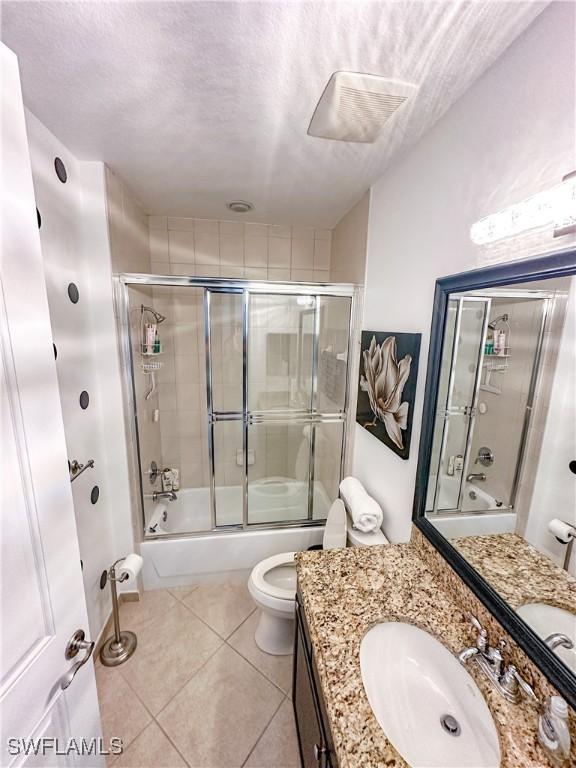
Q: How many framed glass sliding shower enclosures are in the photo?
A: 1